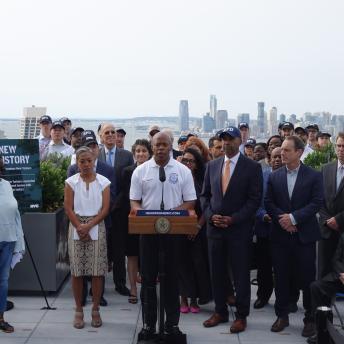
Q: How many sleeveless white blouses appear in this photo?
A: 1